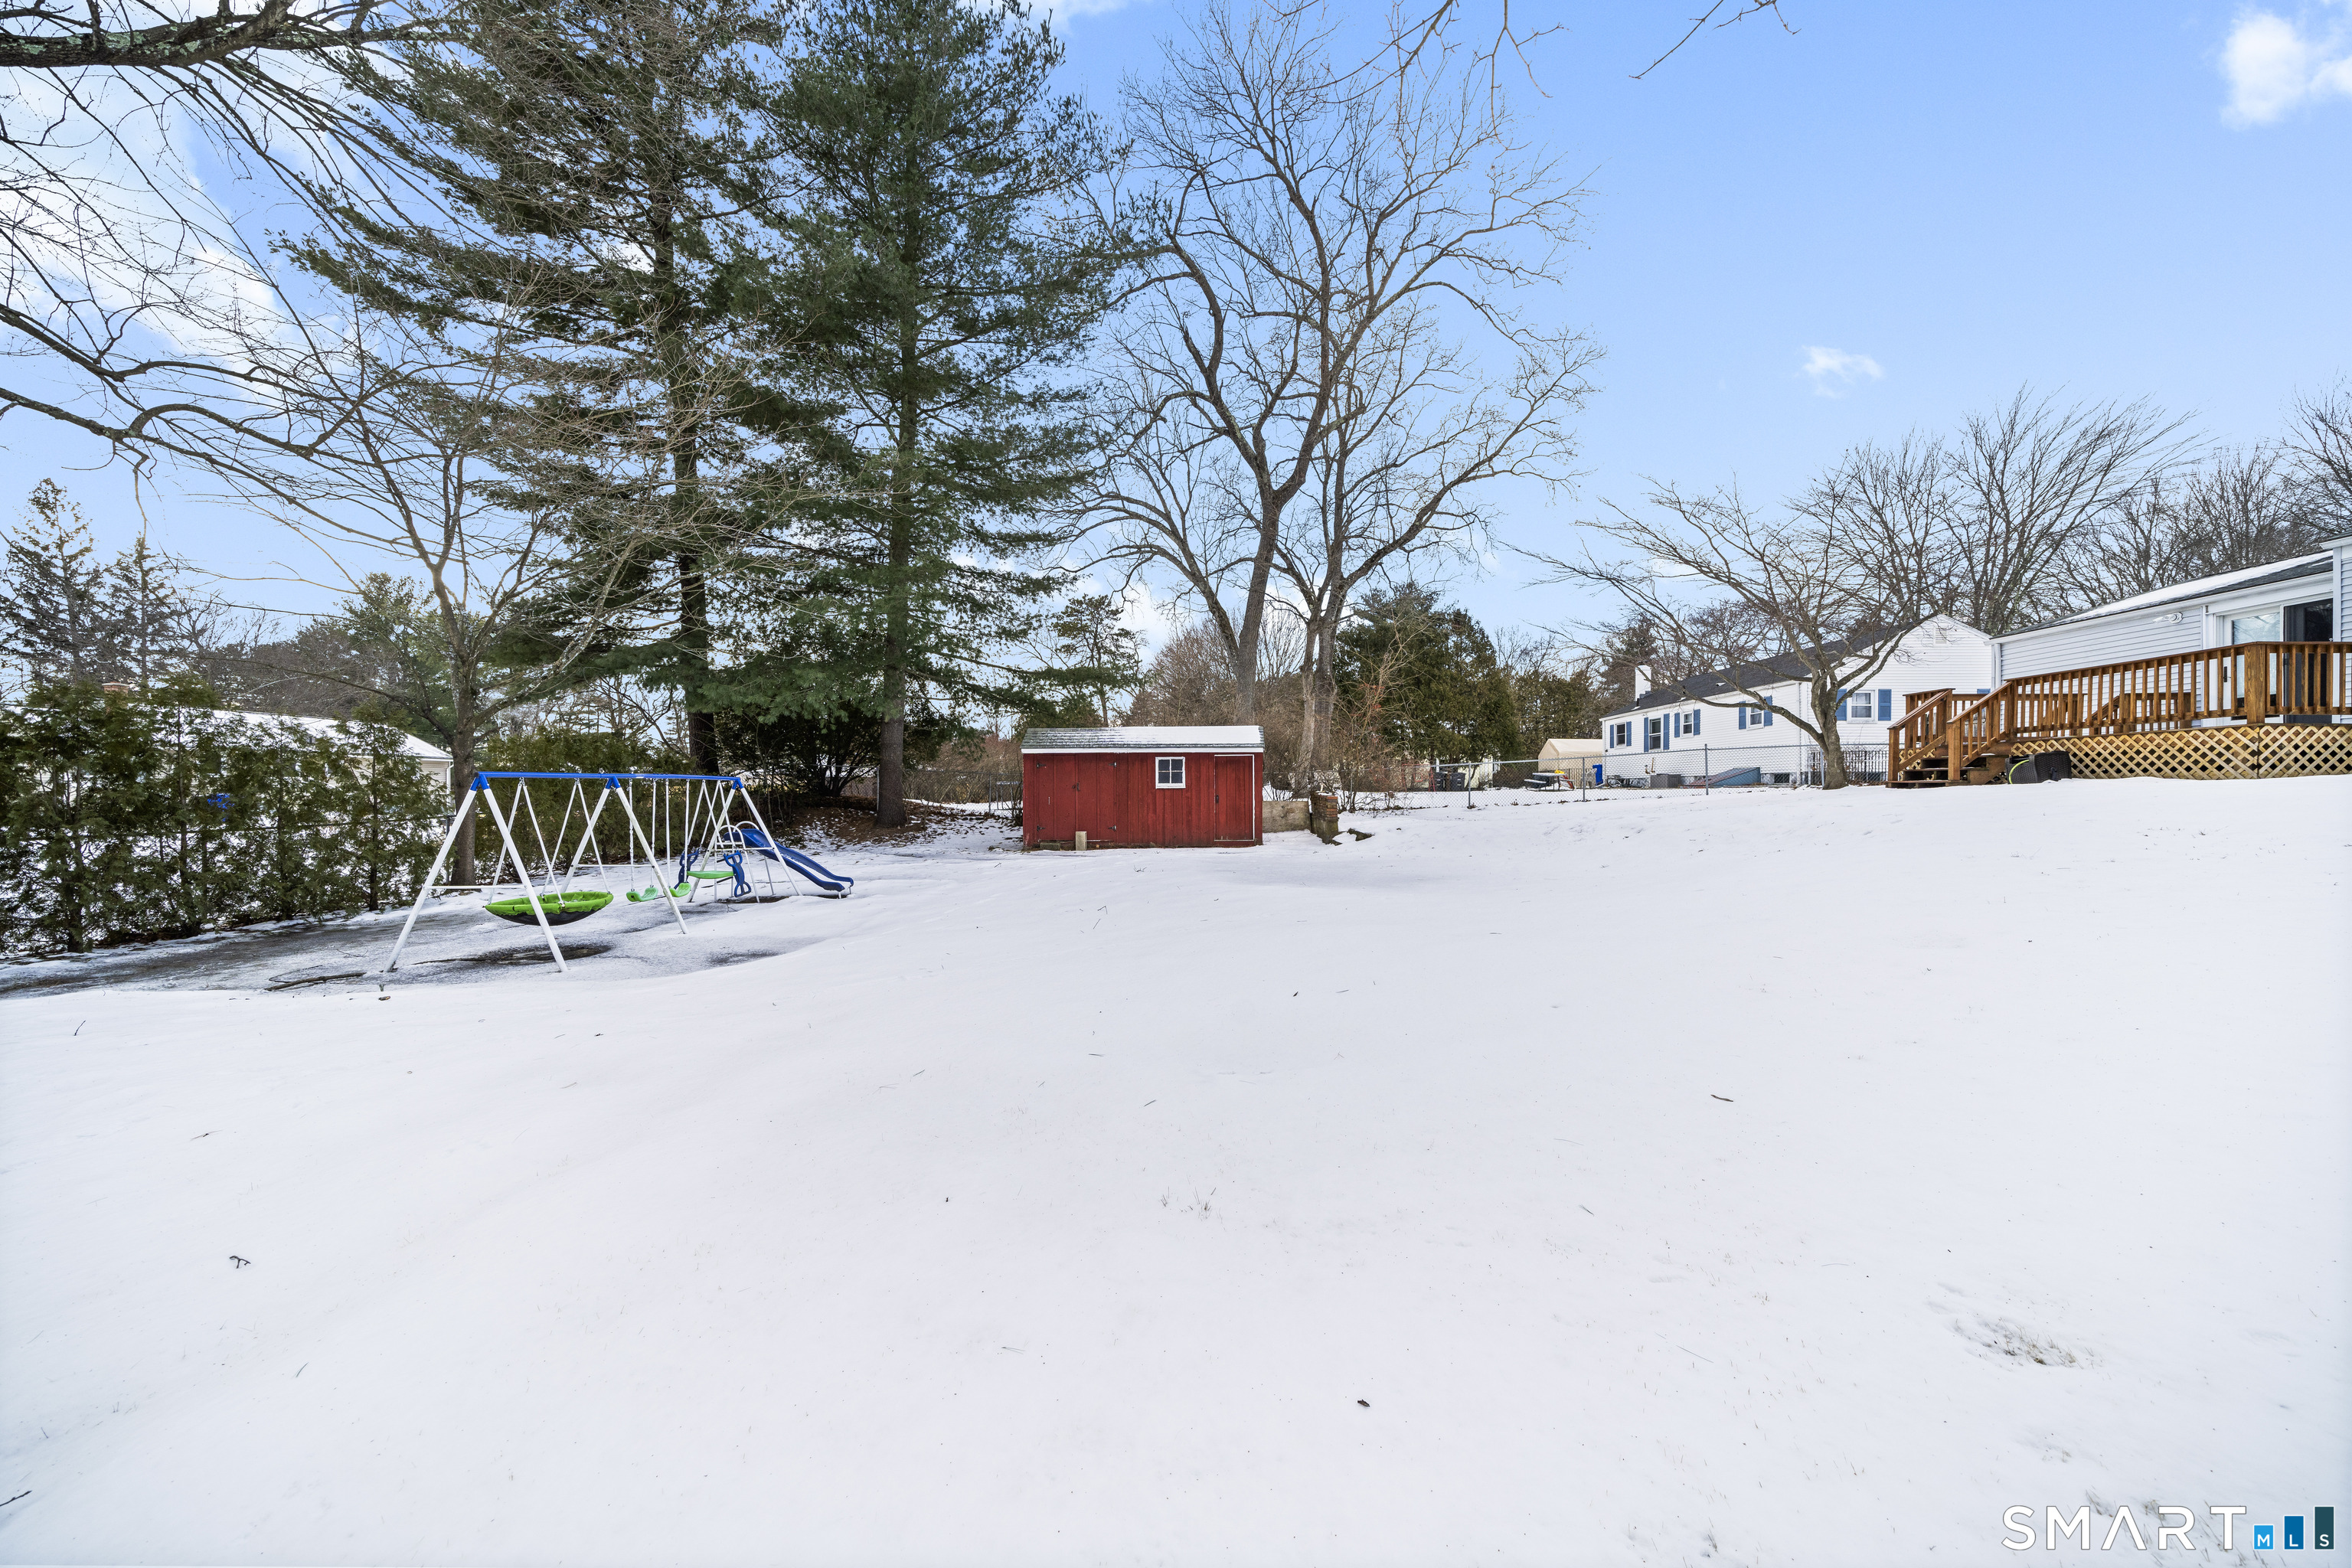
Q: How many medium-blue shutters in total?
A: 11